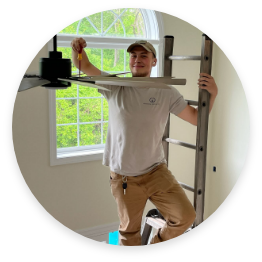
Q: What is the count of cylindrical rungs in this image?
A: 4